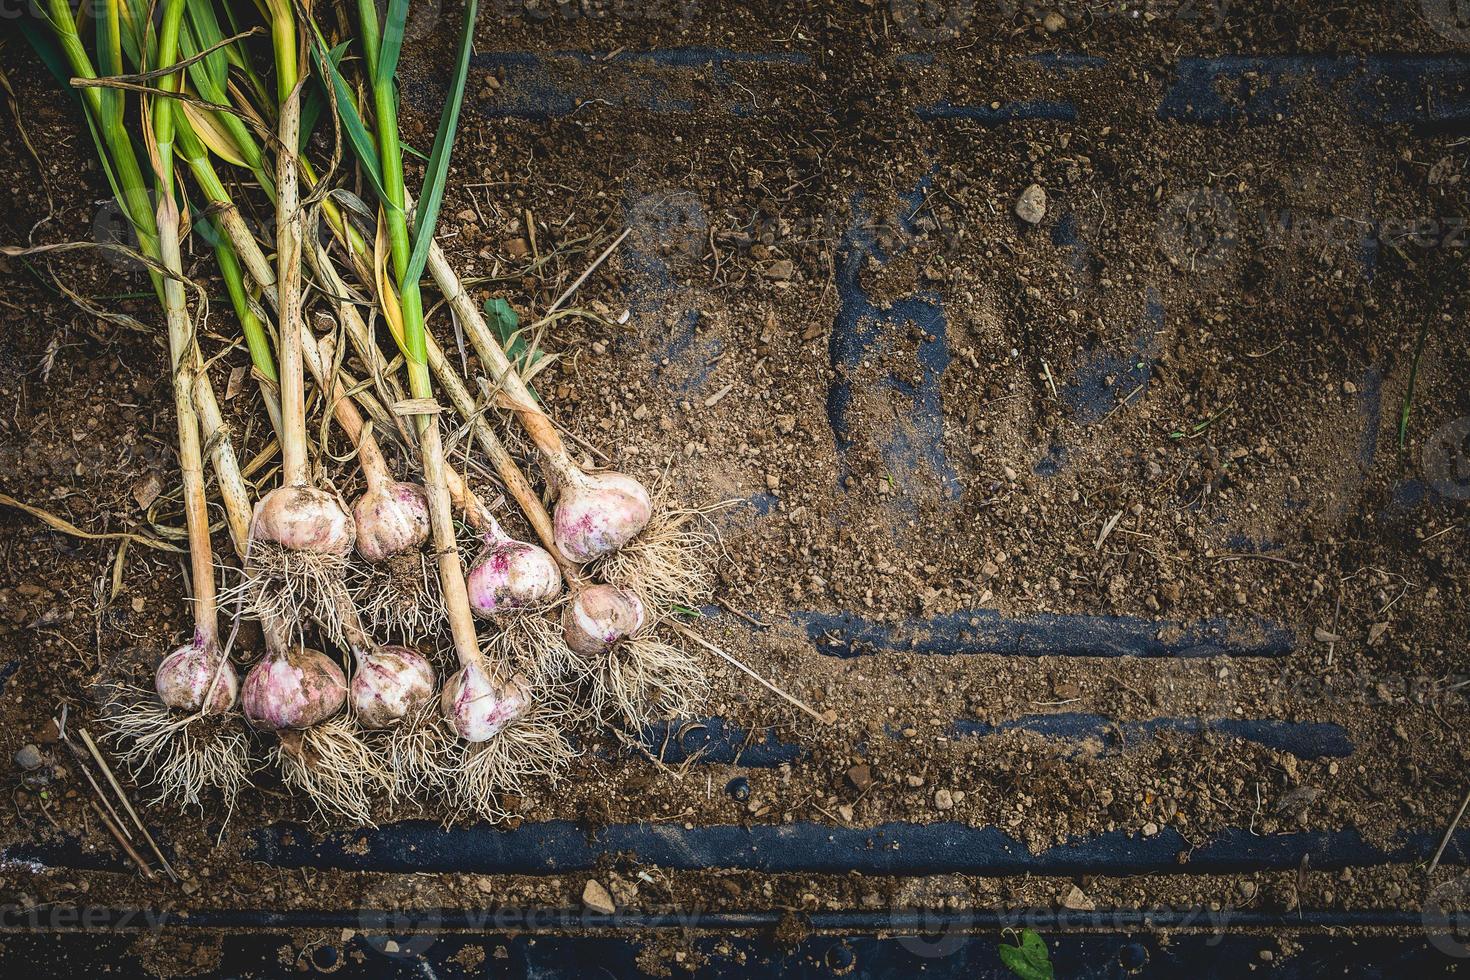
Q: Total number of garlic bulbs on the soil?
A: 9